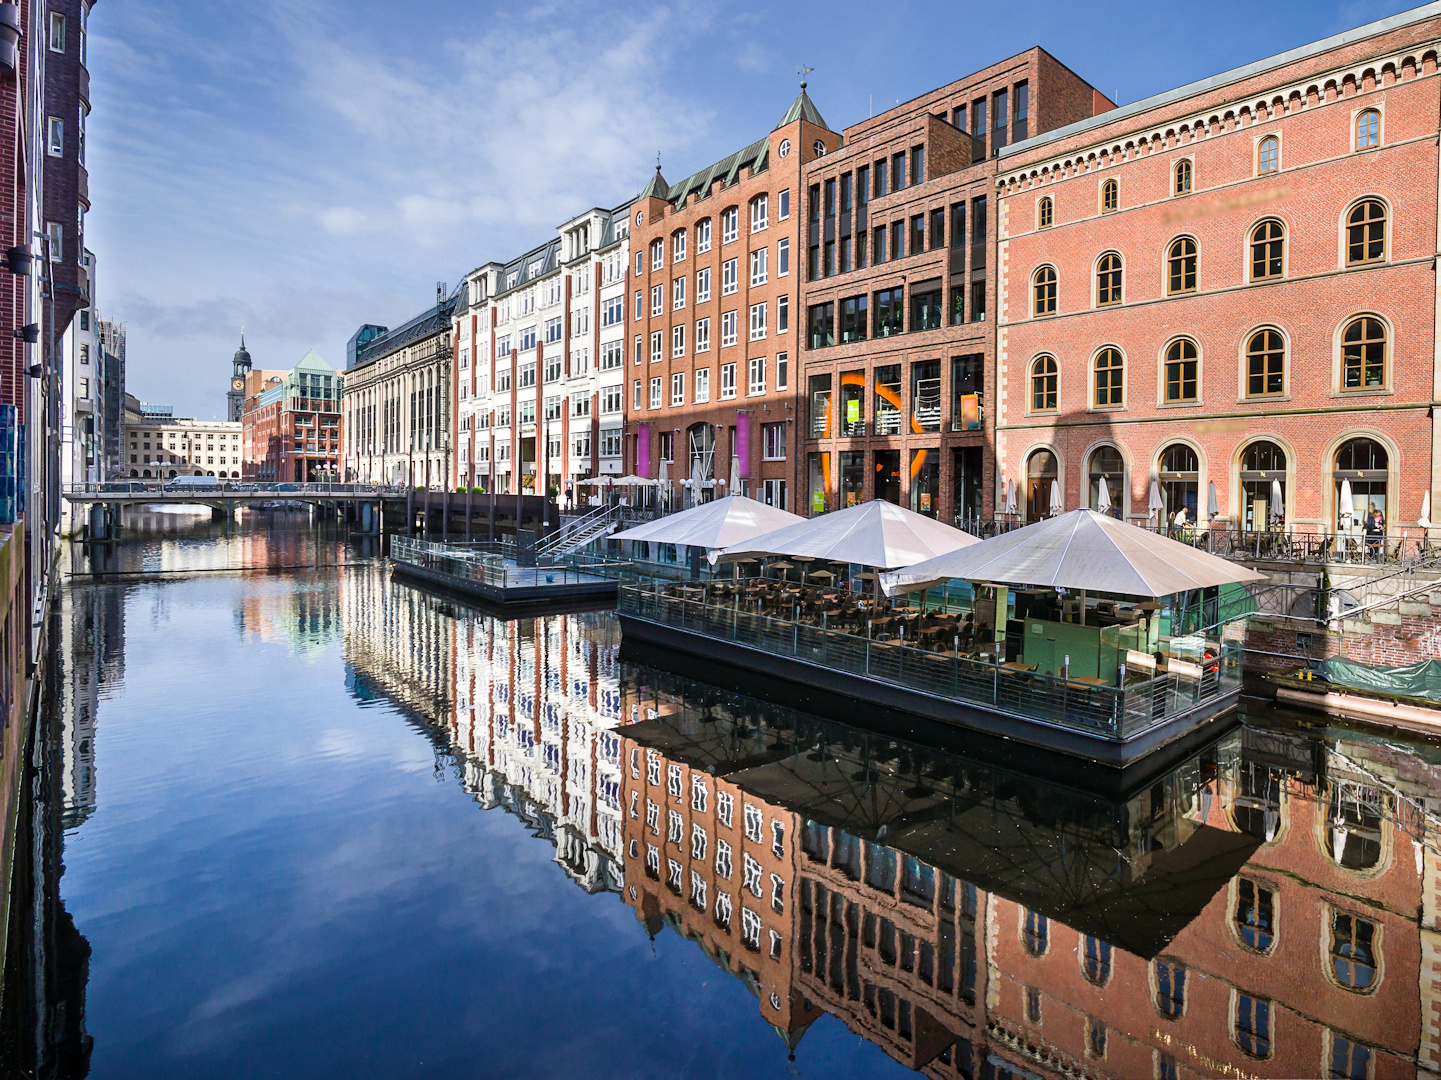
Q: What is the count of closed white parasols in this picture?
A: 11